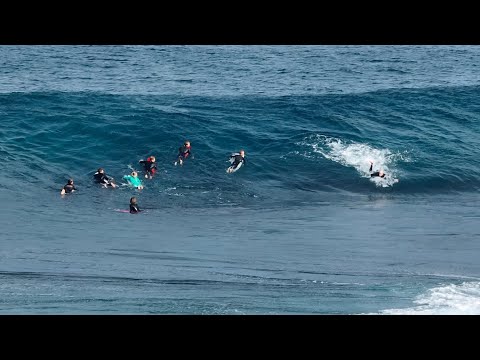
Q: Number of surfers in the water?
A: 8